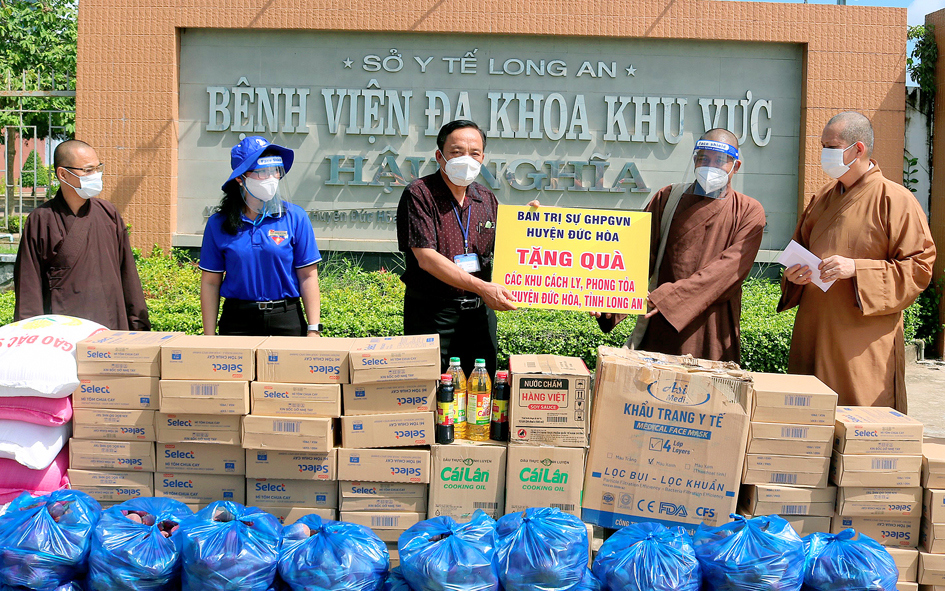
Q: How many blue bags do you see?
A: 9